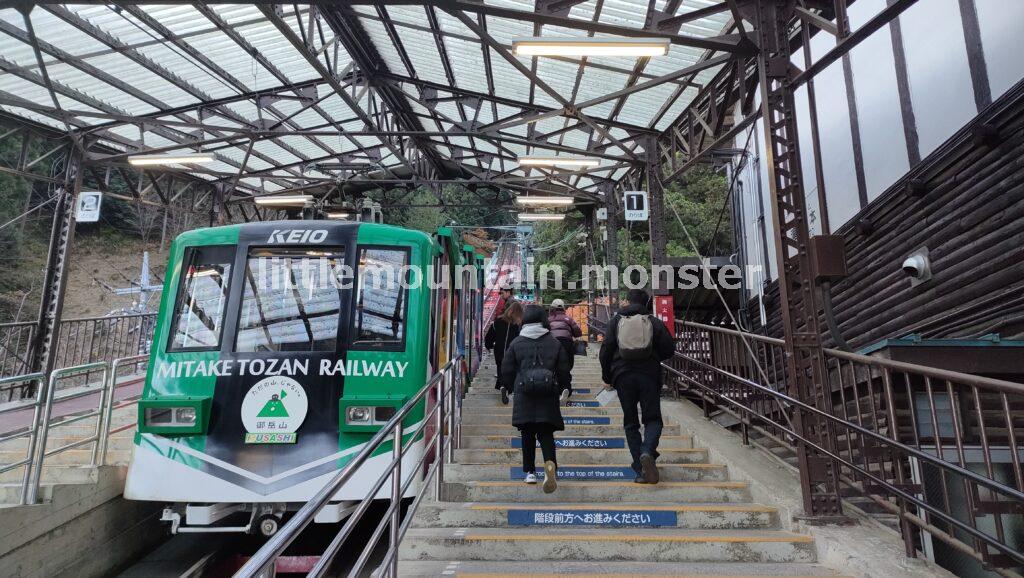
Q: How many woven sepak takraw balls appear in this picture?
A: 0